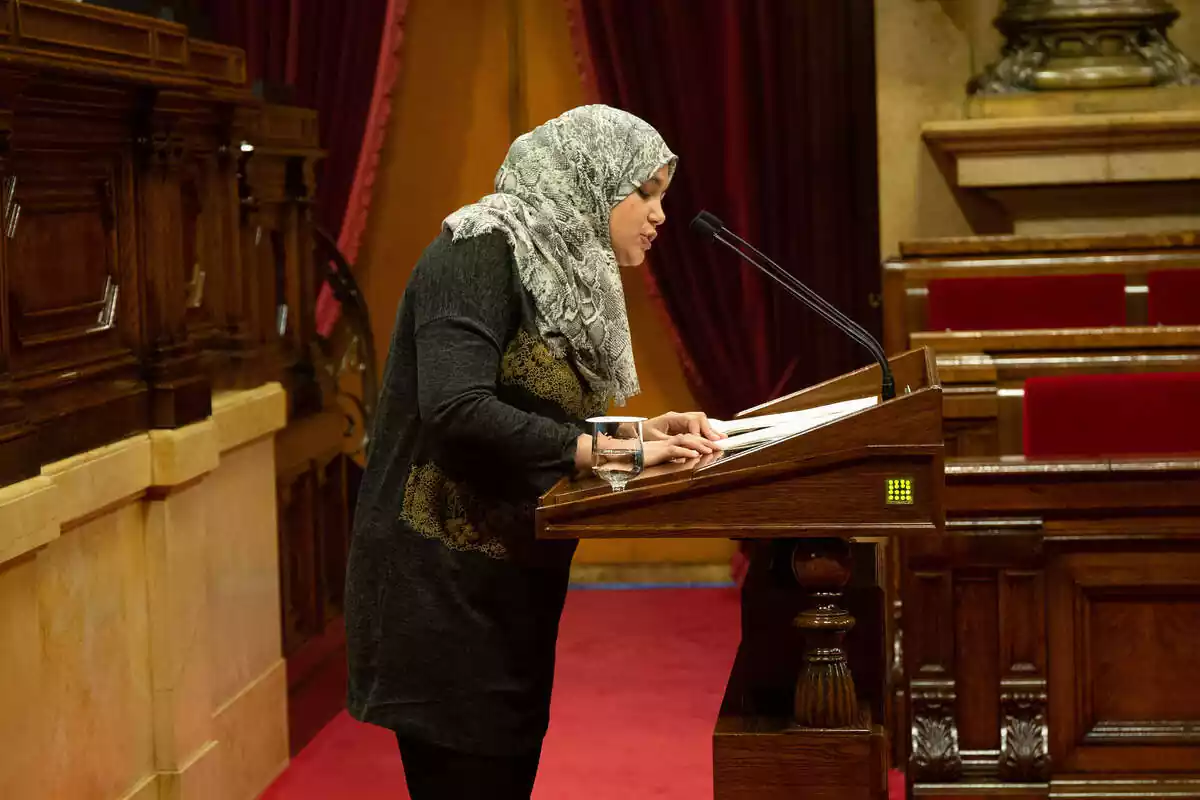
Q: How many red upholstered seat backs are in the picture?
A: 3